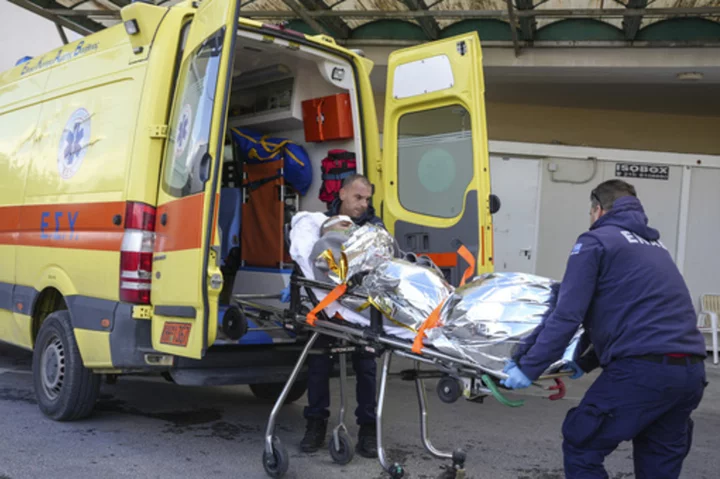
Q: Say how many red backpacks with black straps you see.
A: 1